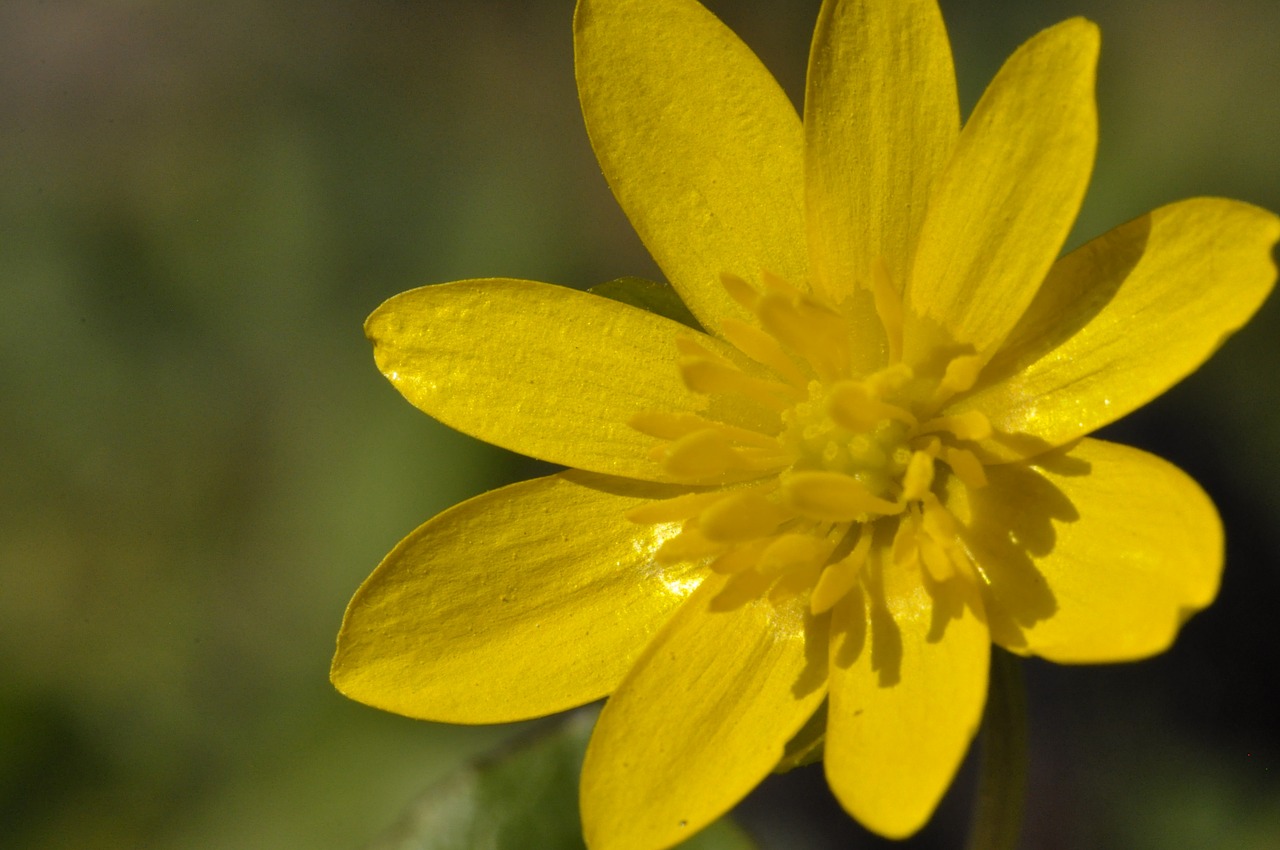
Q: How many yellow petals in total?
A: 9